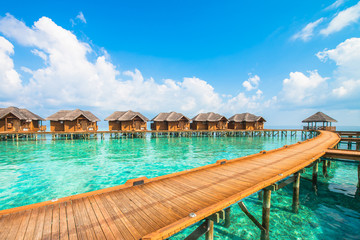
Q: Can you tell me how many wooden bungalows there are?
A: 6